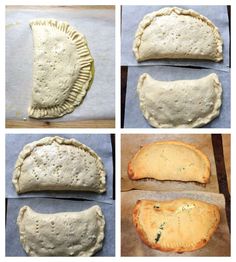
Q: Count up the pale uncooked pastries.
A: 5